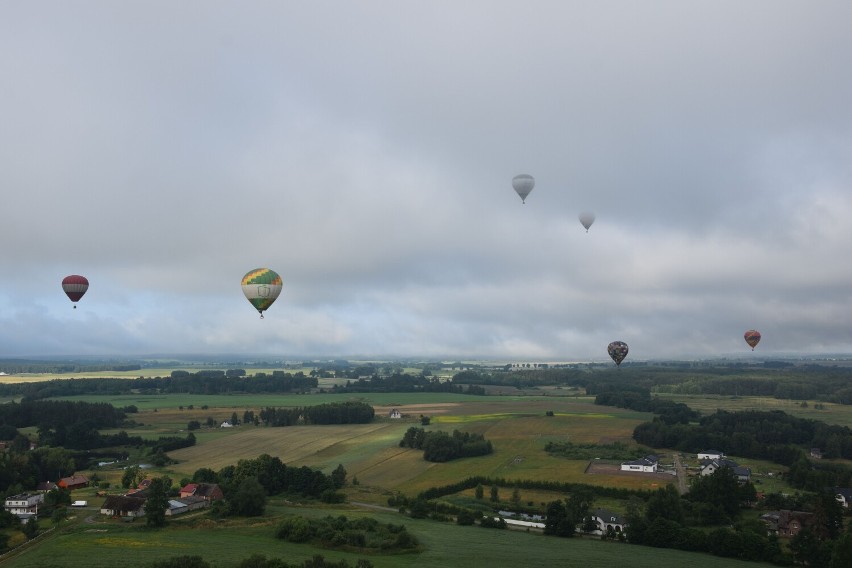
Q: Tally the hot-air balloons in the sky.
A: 6